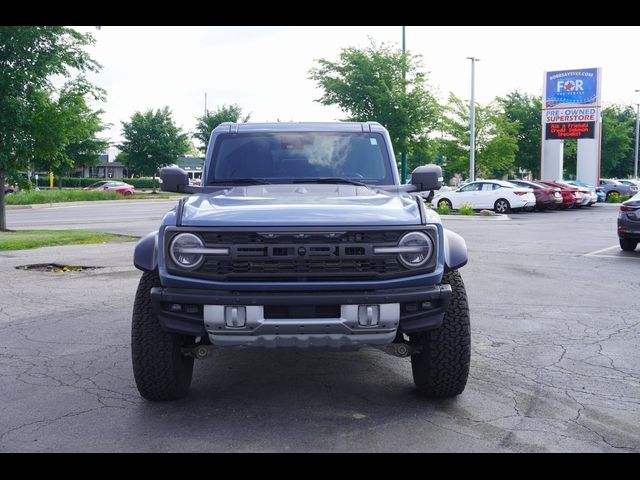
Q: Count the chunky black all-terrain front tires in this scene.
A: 2